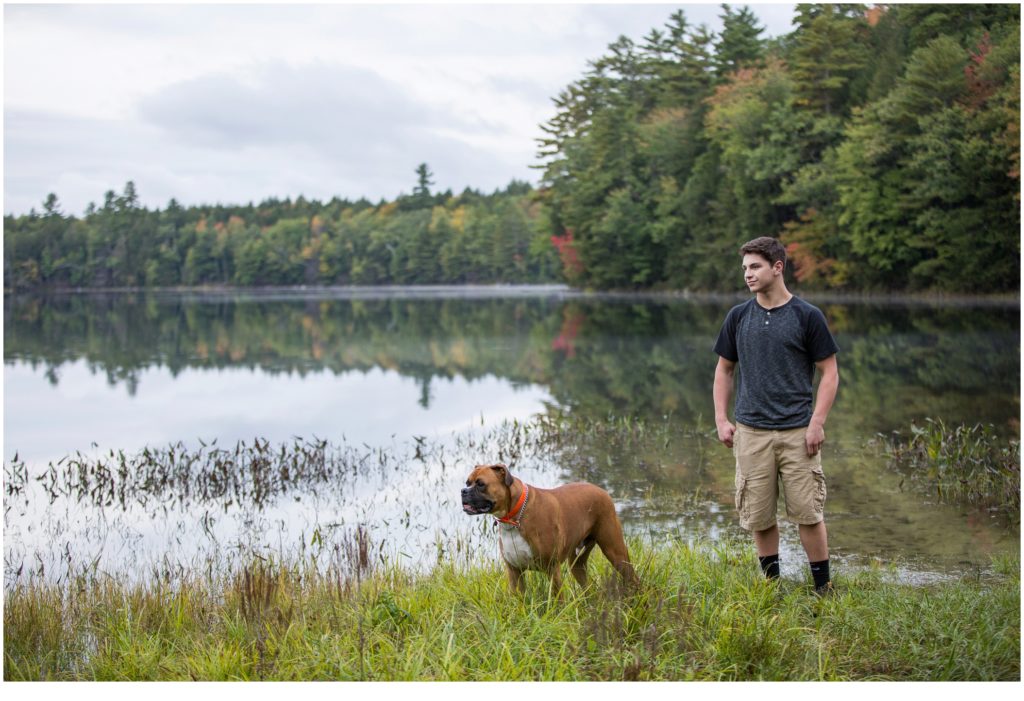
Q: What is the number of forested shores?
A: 2